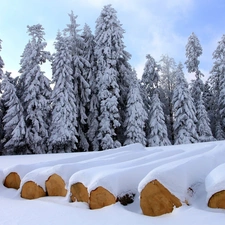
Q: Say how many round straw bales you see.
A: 0